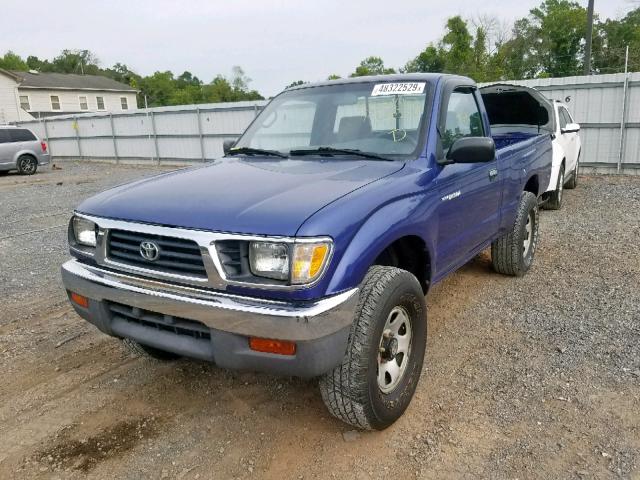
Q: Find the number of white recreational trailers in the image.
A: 0